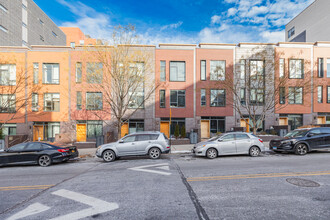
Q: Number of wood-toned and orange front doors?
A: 8